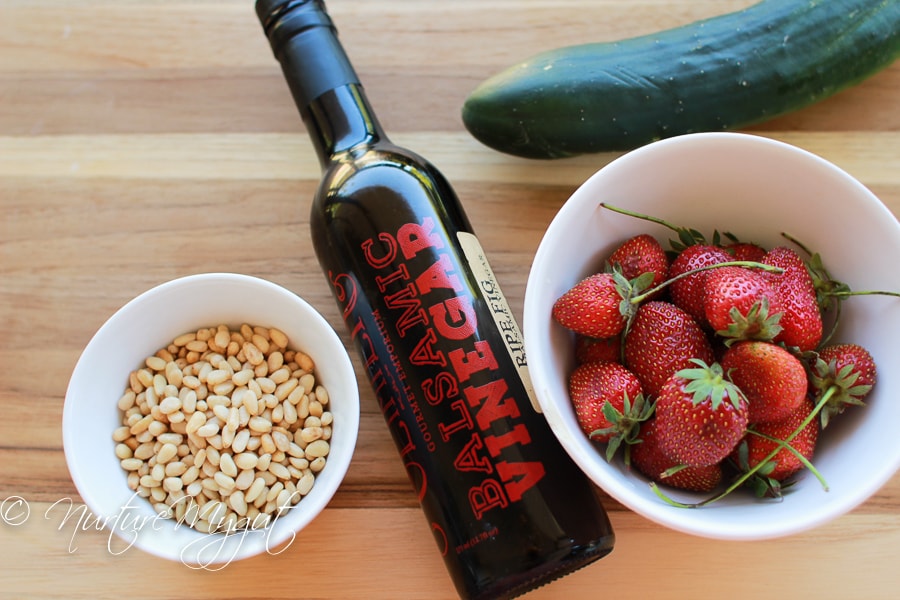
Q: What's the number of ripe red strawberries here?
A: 14